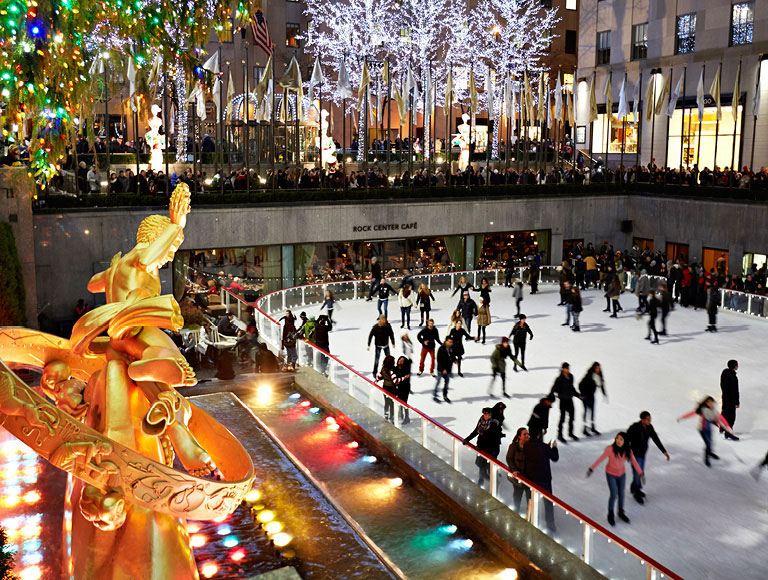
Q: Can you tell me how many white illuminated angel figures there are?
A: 3